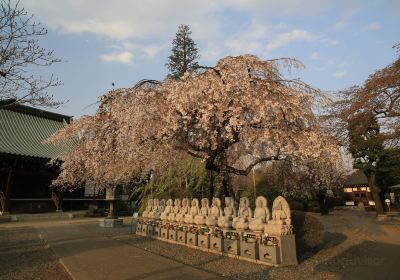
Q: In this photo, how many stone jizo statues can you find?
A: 13